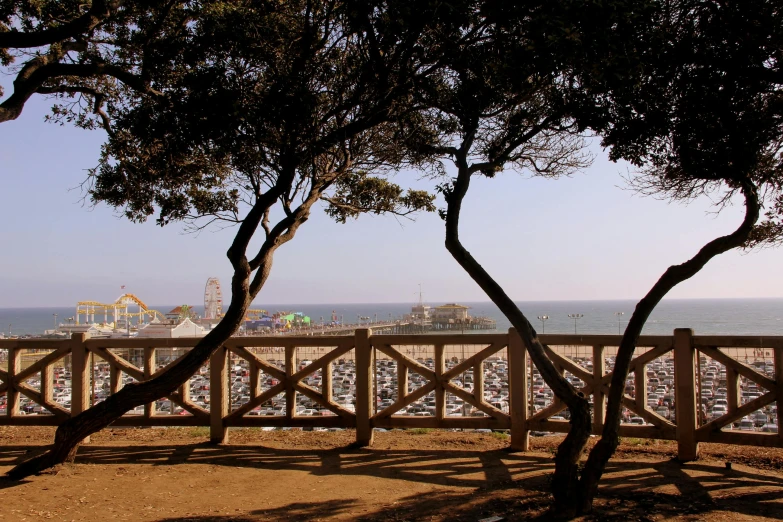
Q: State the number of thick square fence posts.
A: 5